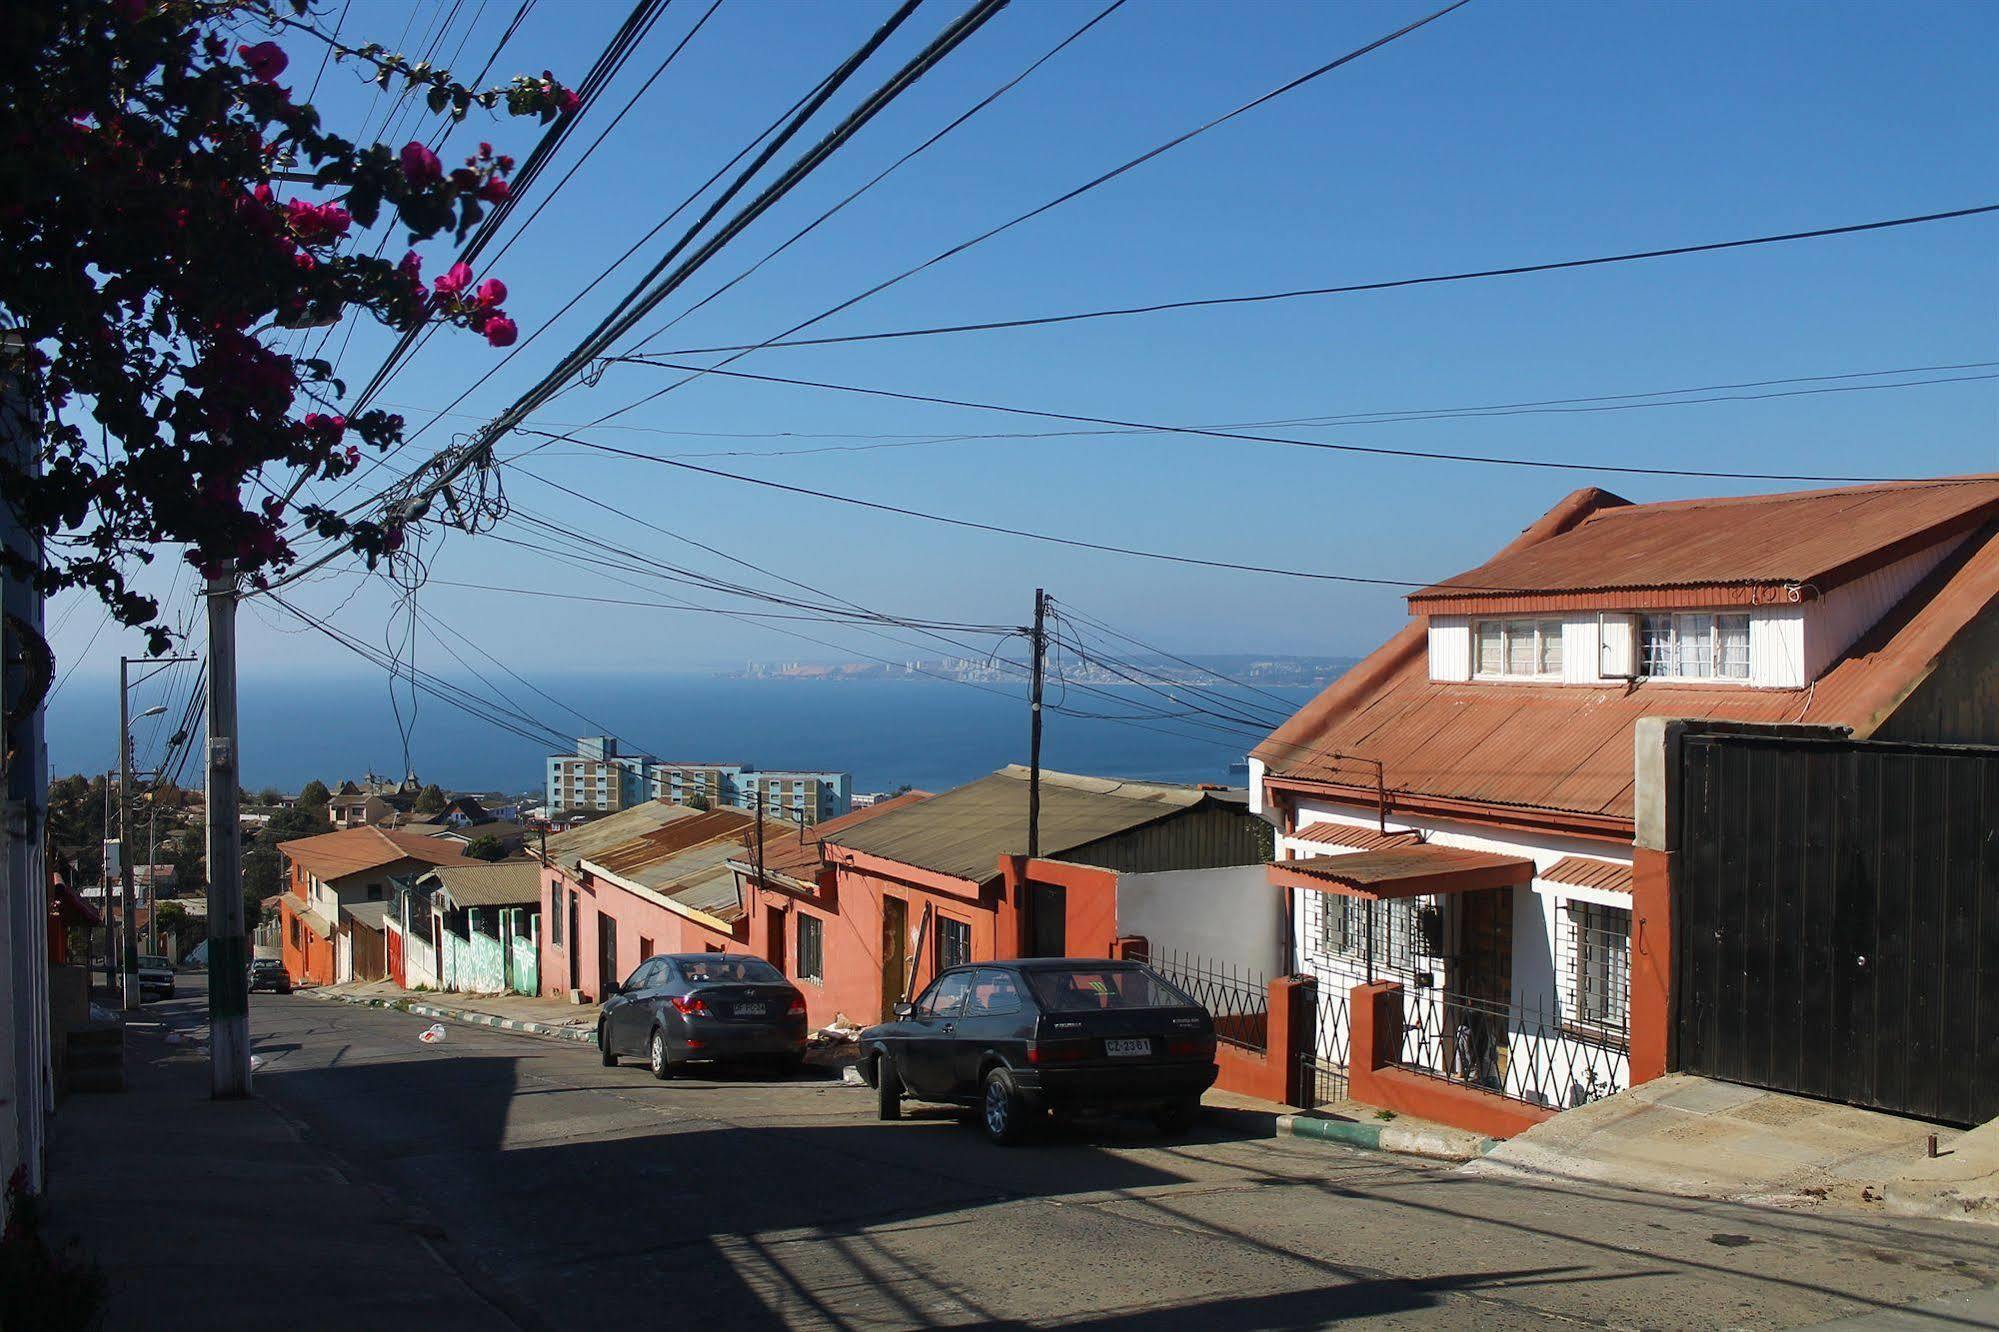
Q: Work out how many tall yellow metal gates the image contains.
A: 0